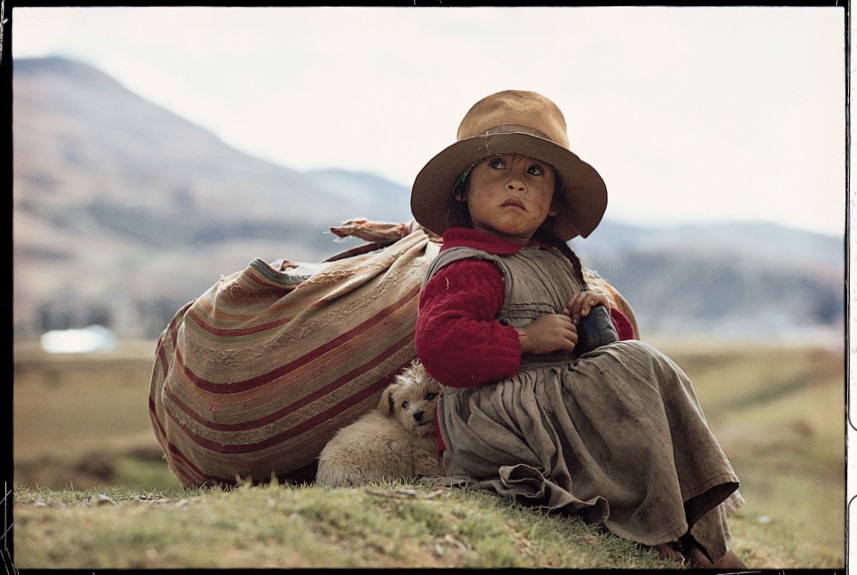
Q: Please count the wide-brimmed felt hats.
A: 1